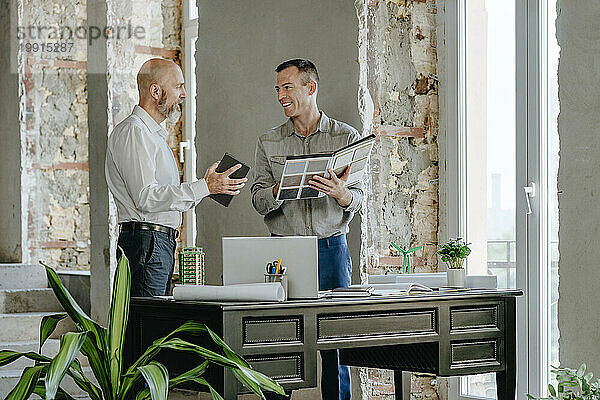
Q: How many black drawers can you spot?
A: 5